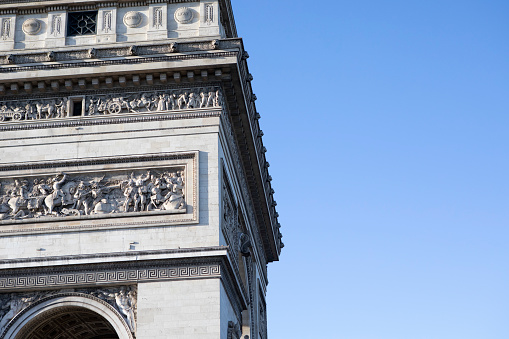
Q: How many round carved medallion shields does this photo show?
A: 3